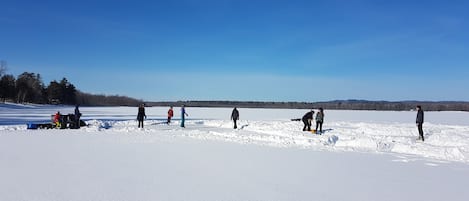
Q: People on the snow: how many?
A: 9